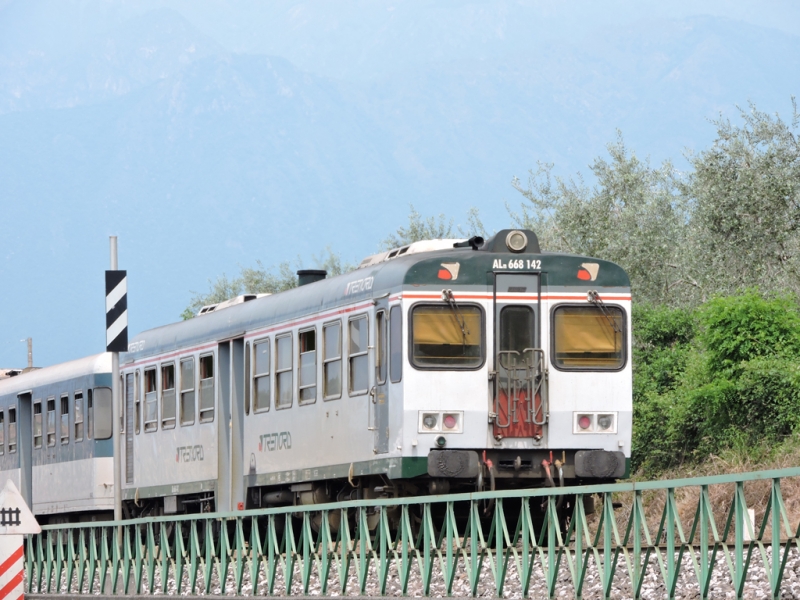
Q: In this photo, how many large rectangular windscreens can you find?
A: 2